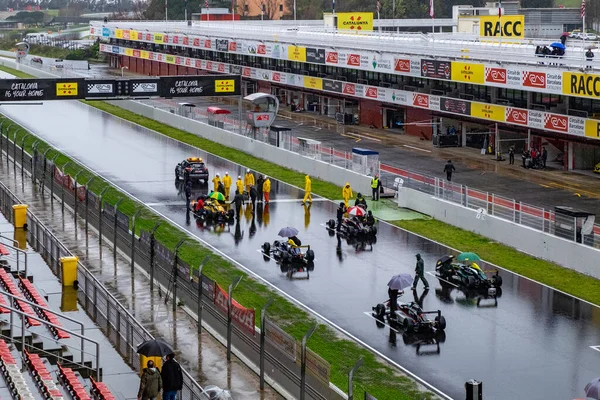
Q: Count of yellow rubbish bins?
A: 3